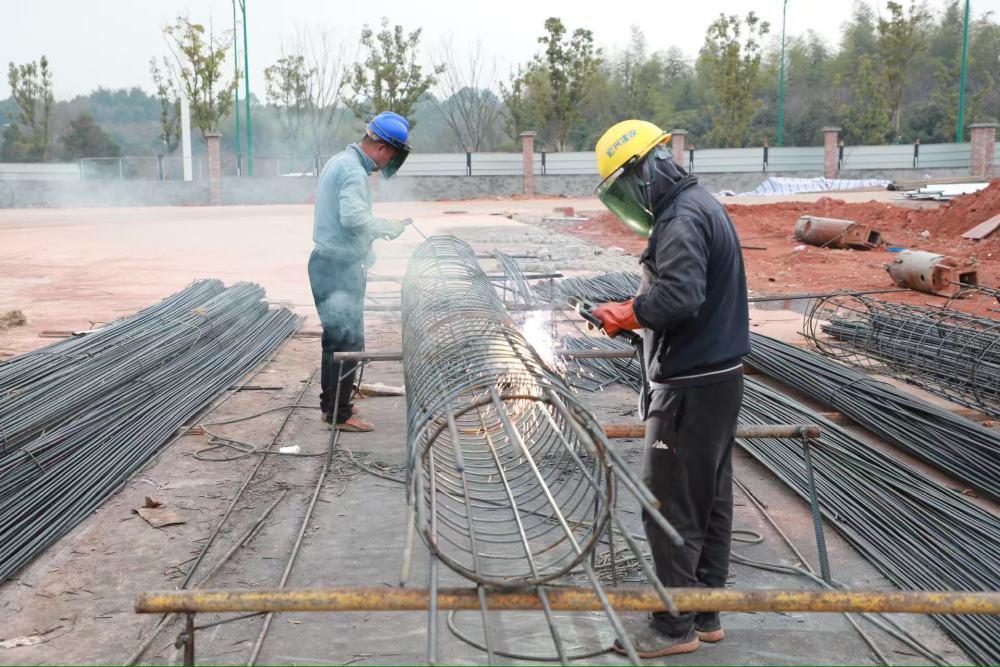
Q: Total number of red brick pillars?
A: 5